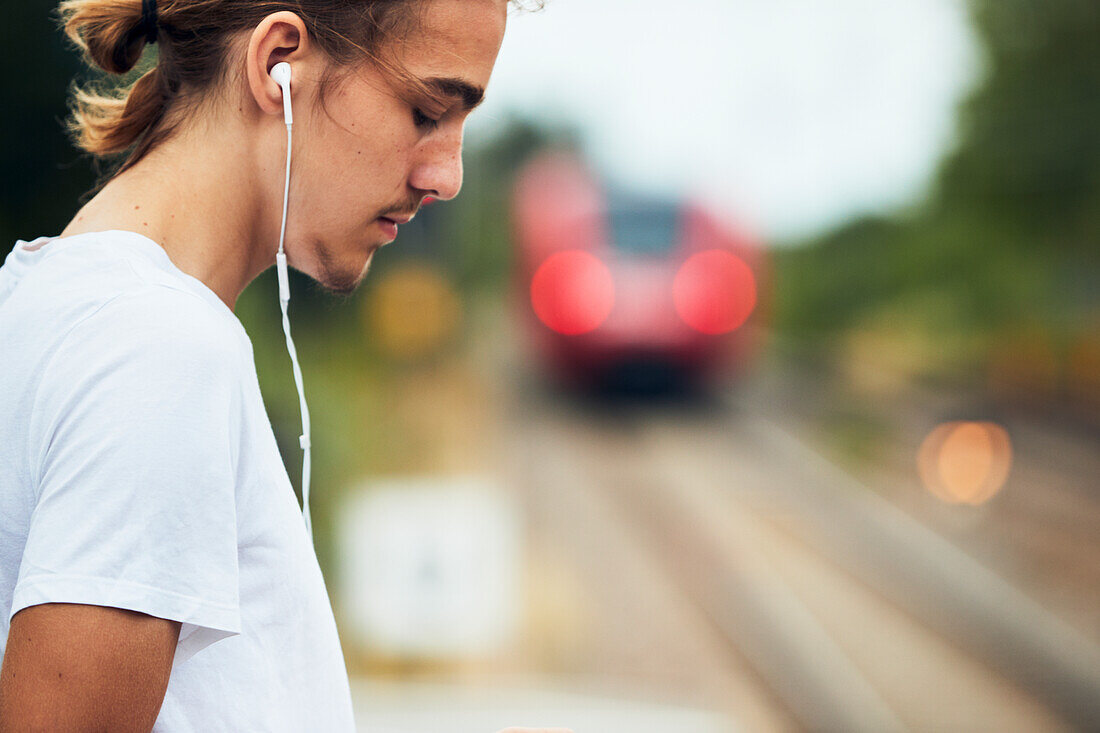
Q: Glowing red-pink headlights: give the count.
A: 2